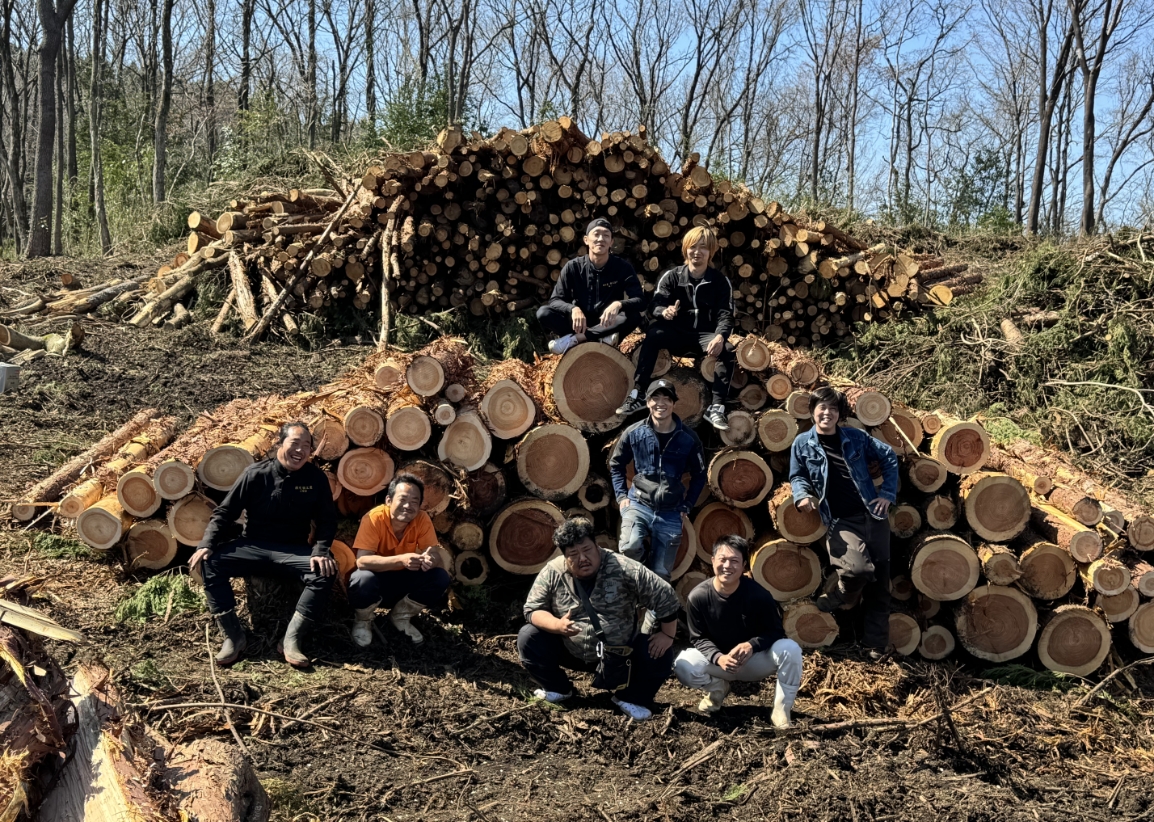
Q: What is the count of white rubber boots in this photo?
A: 4